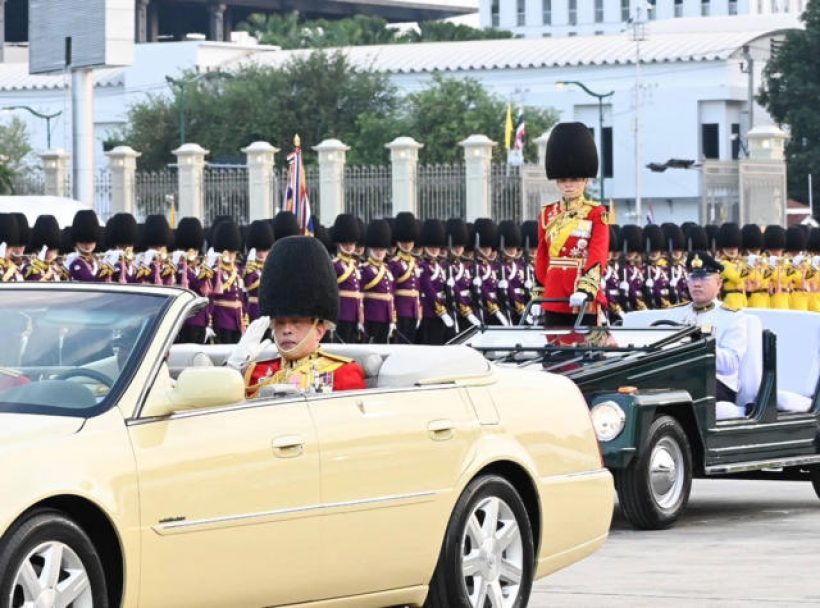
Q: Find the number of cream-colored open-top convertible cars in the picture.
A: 1